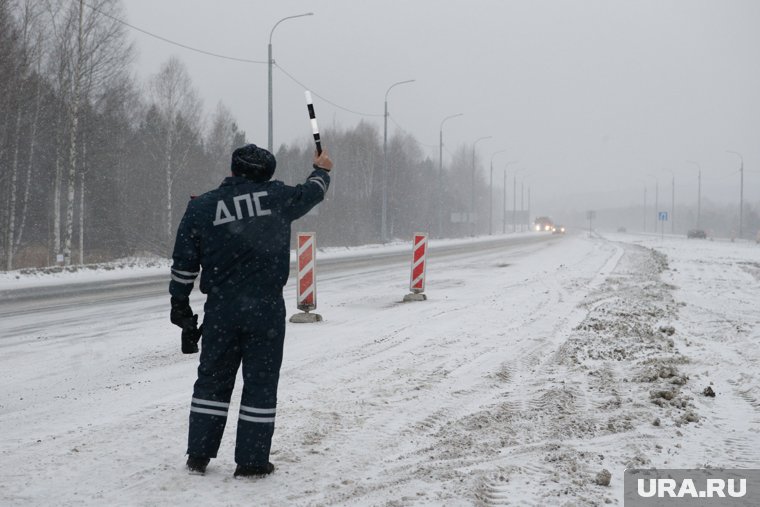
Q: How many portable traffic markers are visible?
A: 2